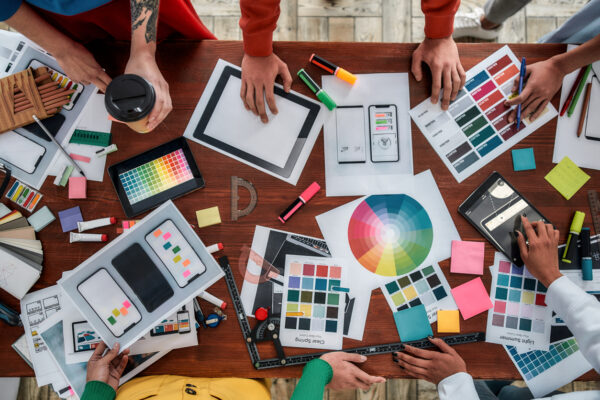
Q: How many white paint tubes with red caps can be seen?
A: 4